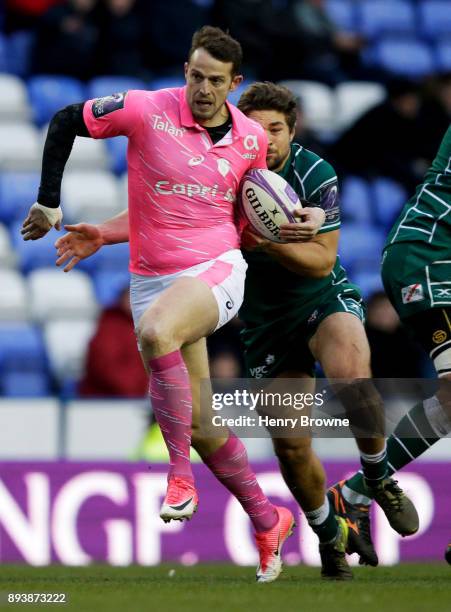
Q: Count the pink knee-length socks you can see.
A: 2